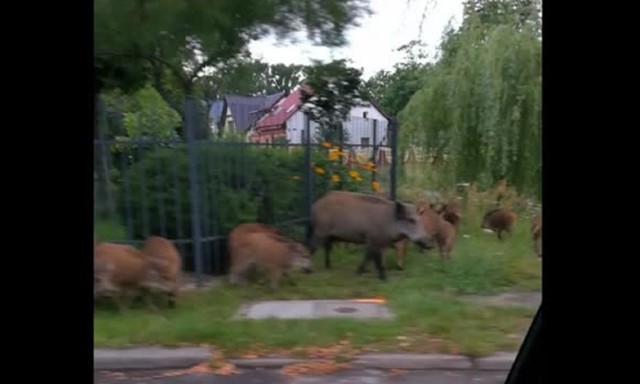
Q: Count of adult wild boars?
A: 1